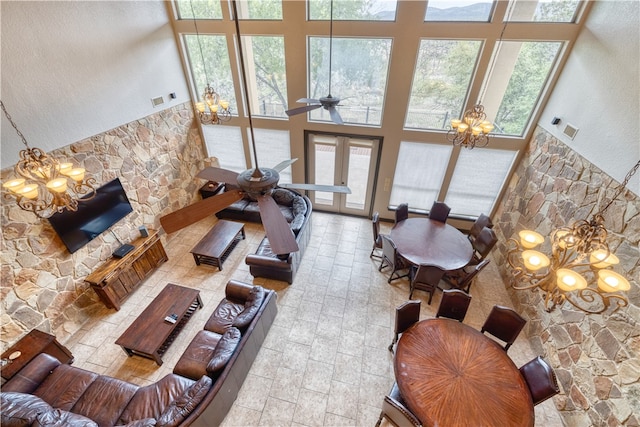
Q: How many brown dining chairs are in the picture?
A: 13